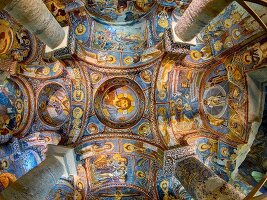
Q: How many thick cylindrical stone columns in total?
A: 4